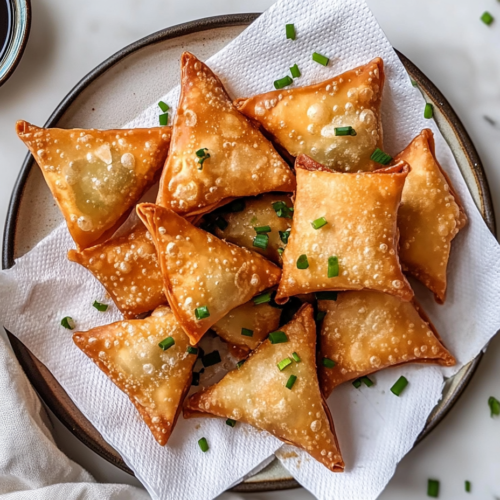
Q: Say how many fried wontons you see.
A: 12